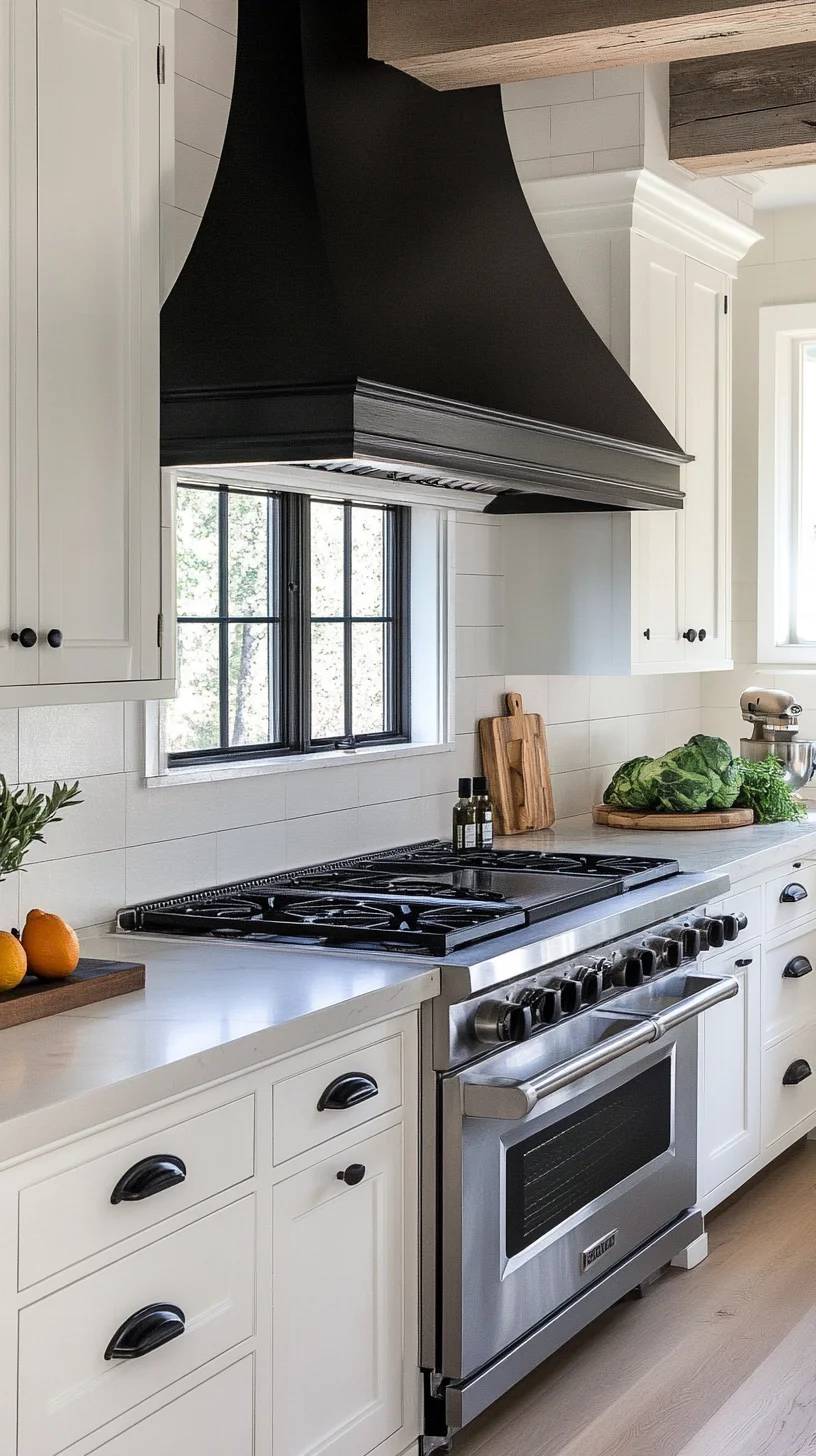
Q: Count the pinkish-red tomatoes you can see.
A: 0